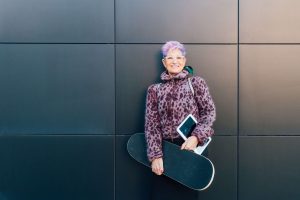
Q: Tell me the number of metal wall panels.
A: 9